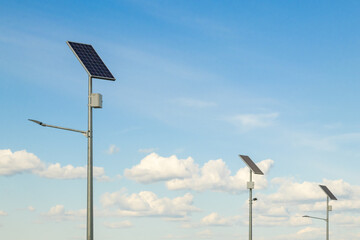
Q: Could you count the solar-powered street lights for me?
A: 3